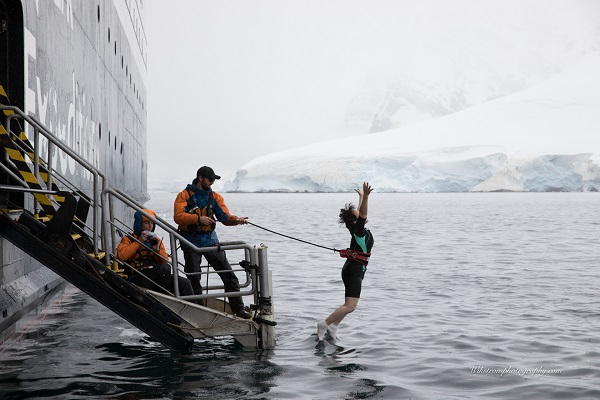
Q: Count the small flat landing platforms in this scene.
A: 1